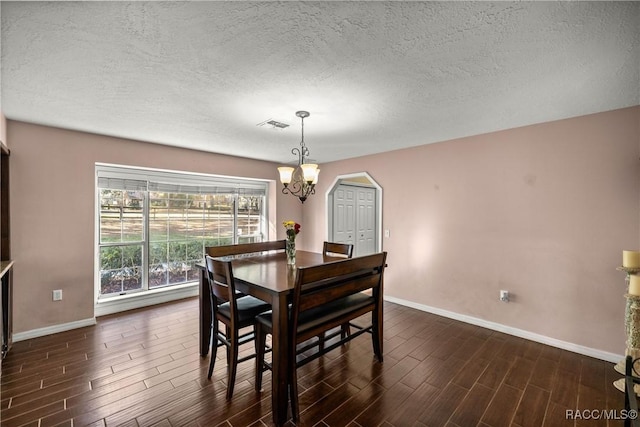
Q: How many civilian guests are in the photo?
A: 0